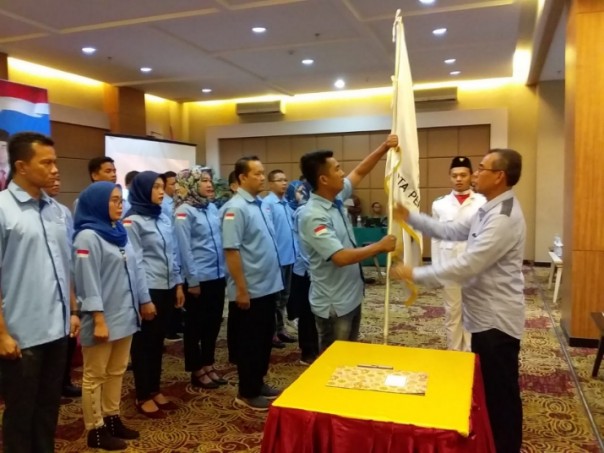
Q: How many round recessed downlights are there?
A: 10